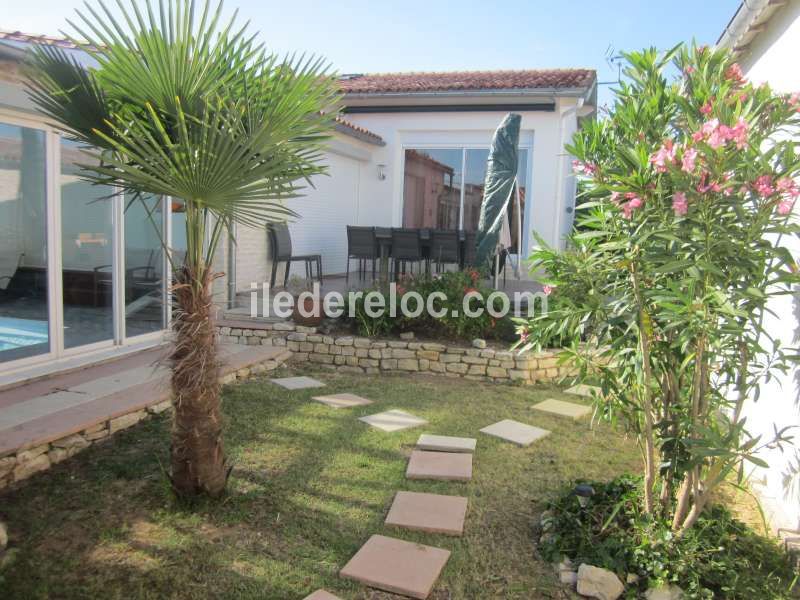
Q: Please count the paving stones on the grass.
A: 11